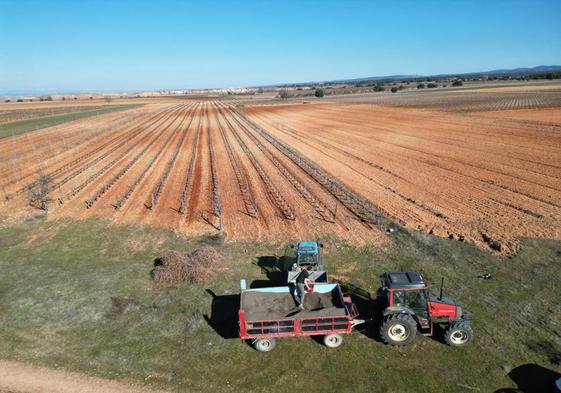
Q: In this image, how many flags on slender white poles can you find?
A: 0